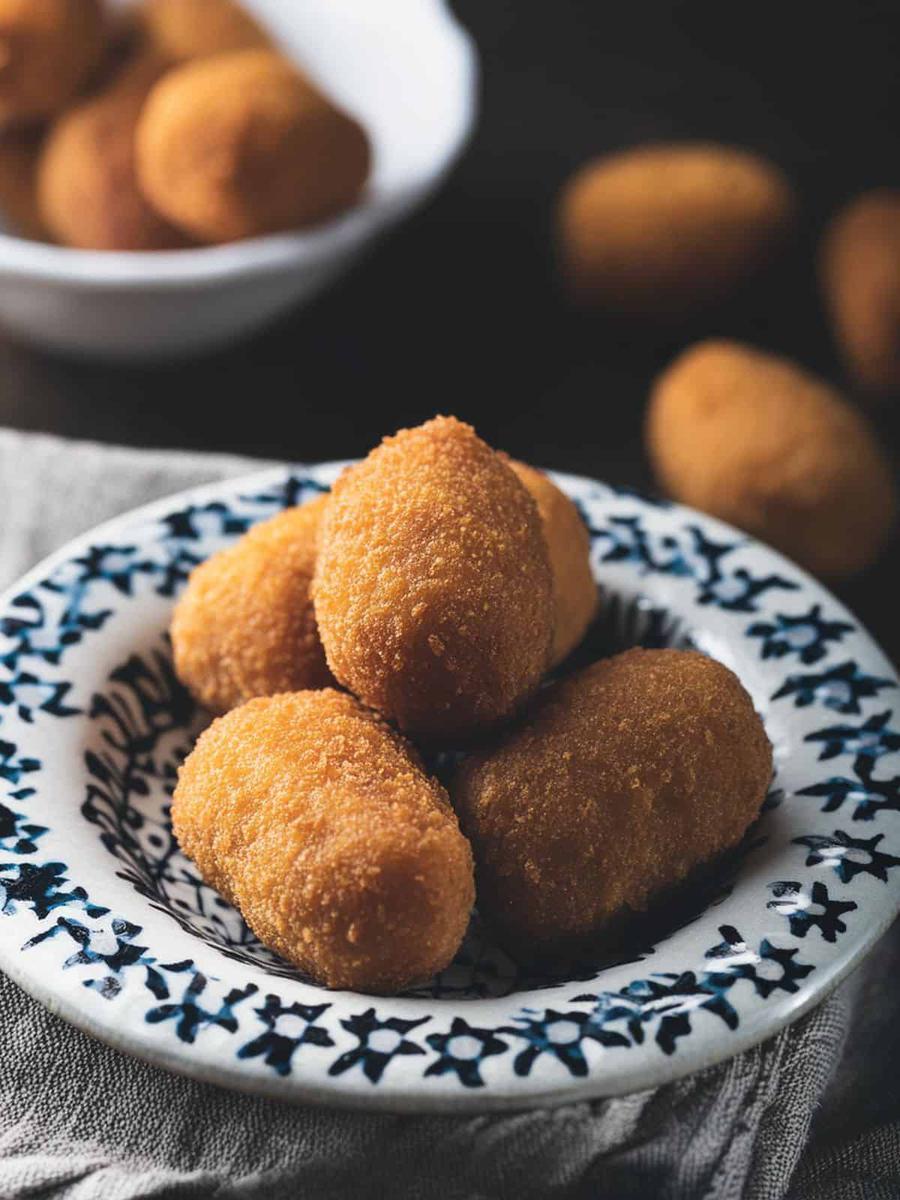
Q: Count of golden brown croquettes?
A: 13